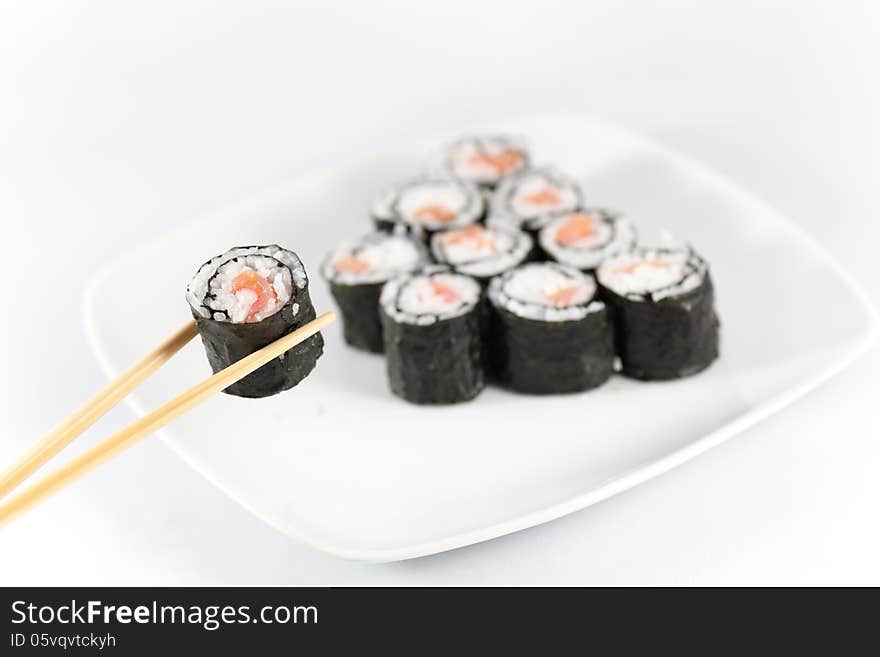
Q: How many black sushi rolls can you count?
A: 10